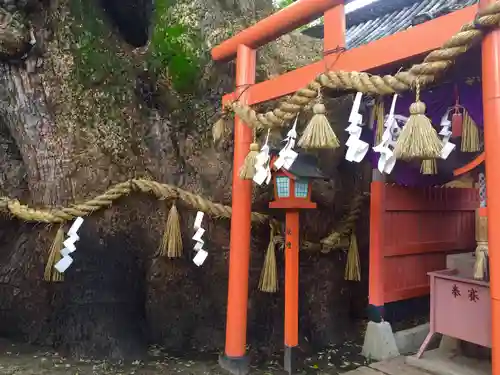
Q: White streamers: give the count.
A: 7